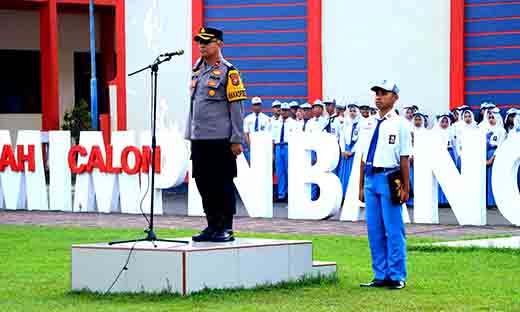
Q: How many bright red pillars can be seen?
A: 5